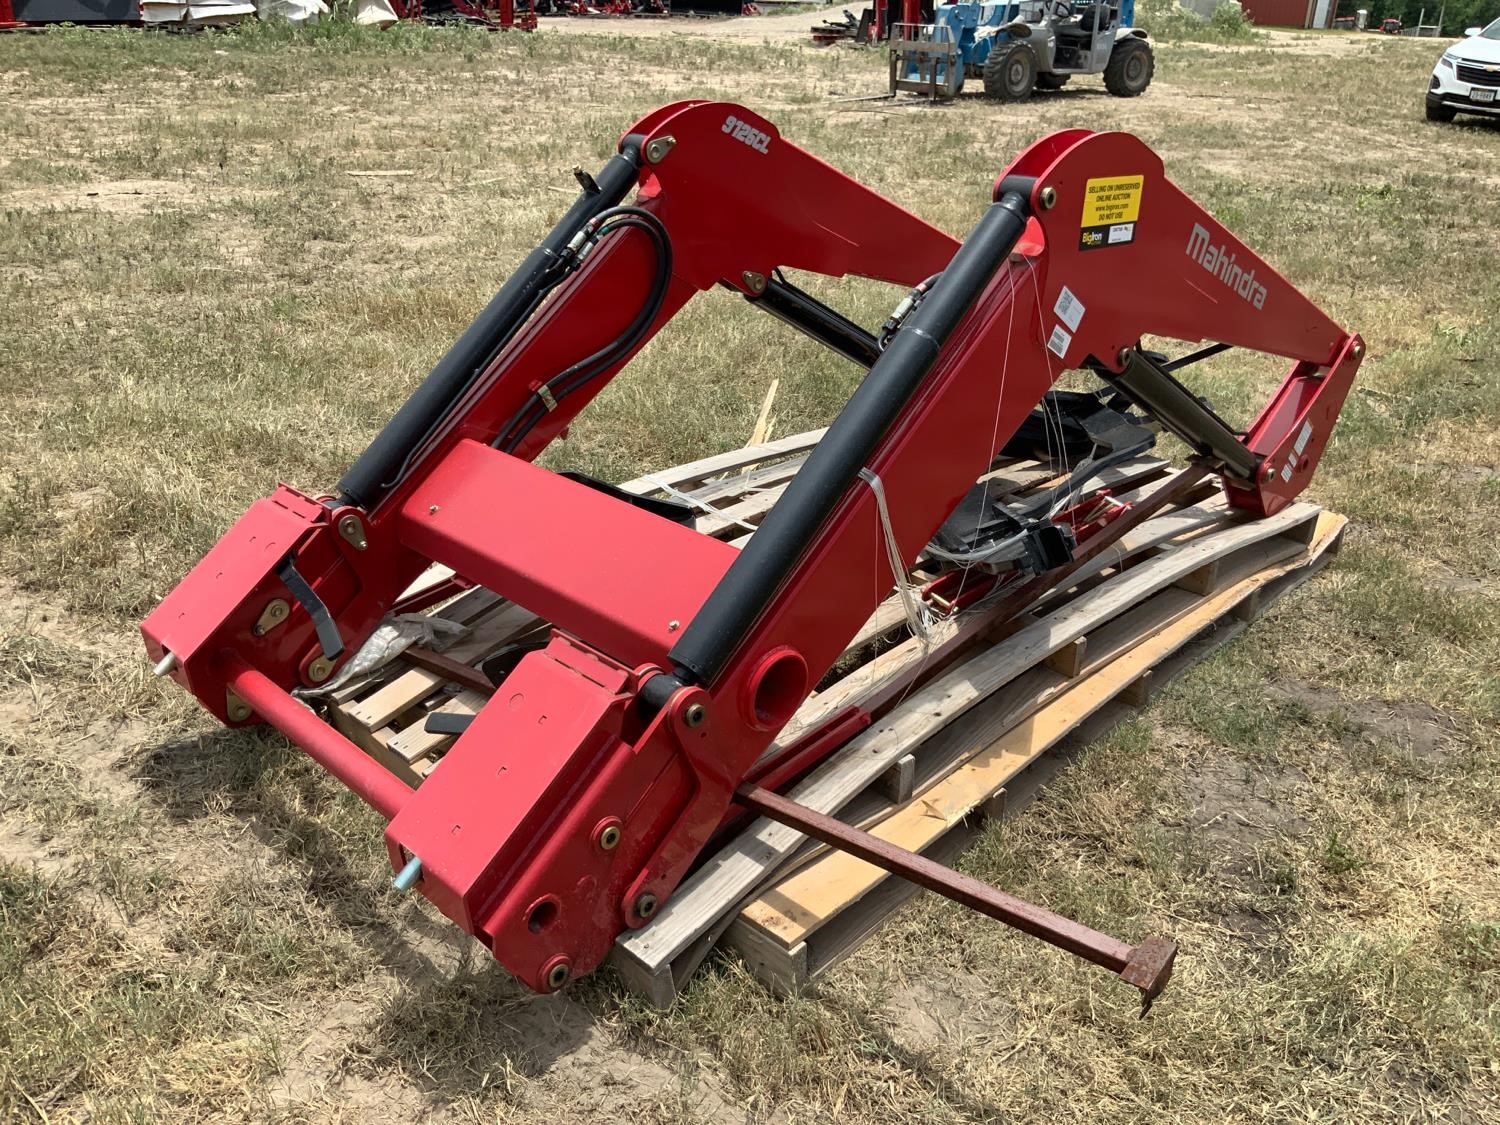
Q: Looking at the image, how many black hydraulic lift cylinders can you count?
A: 4